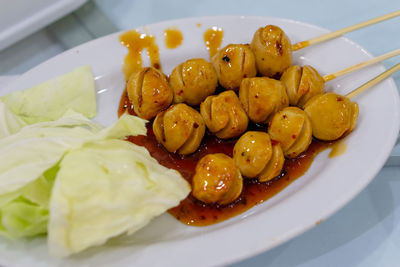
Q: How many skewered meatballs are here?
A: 12